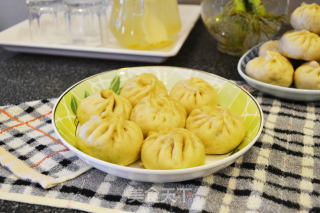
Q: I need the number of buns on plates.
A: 12